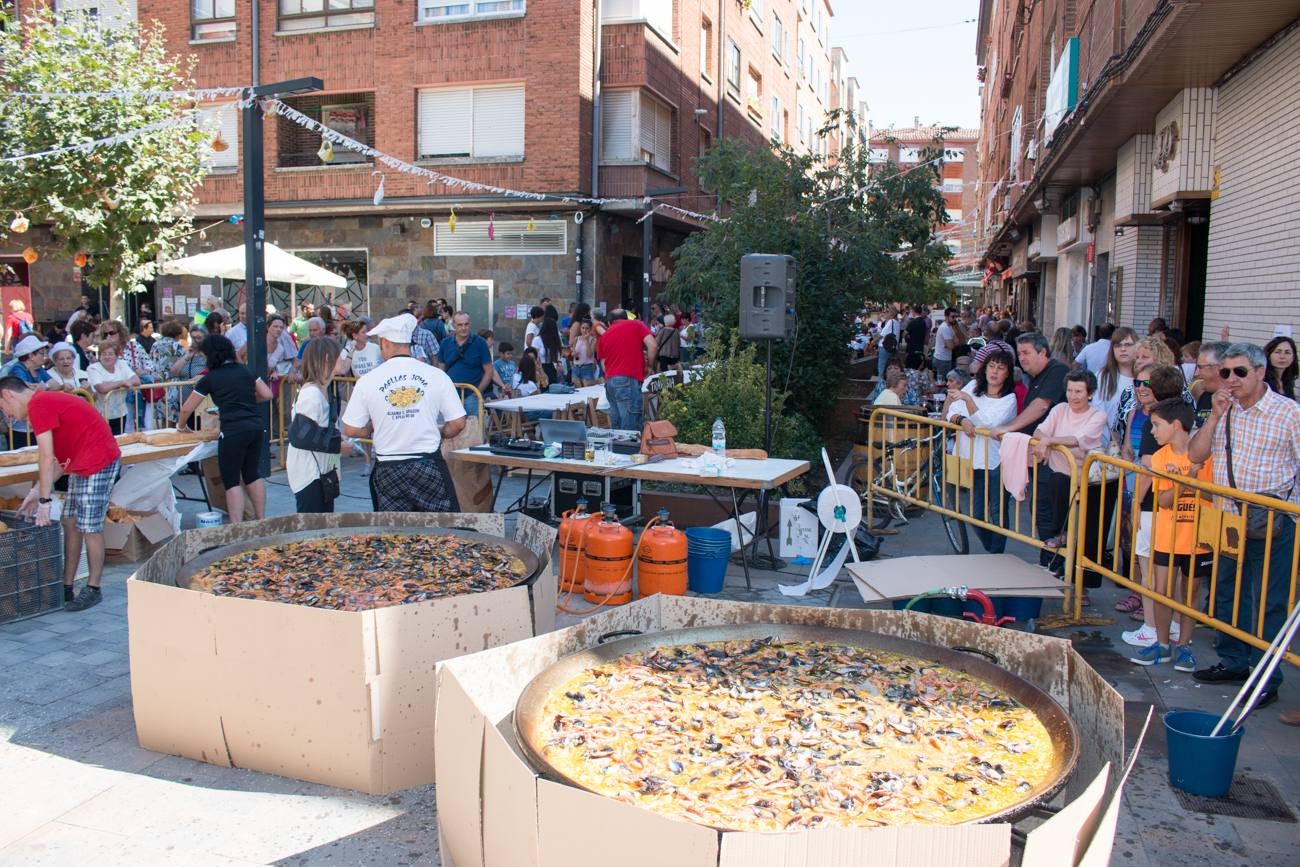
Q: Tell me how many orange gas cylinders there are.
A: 3